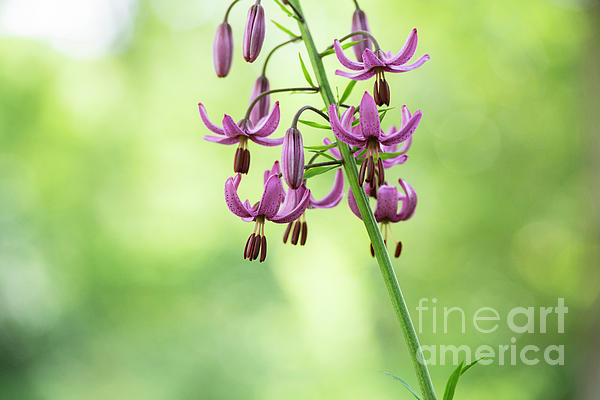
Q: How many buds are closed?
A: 5